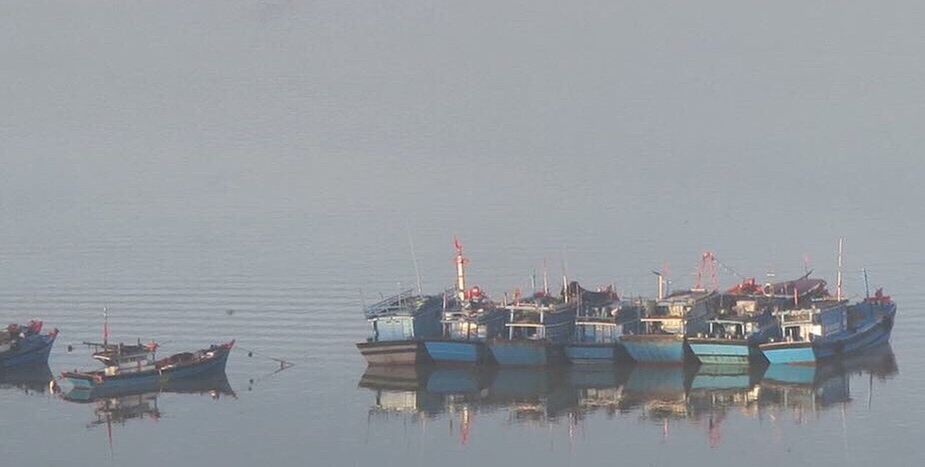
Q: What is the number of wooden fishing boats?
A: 9